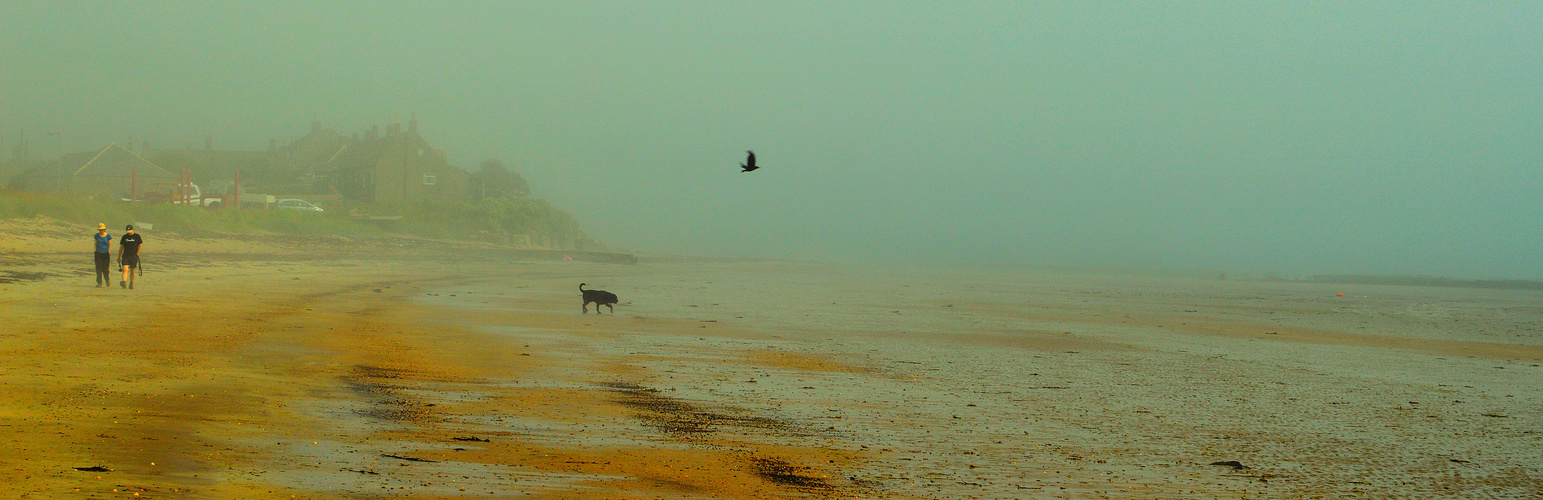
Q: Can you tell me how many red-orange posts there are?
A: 4